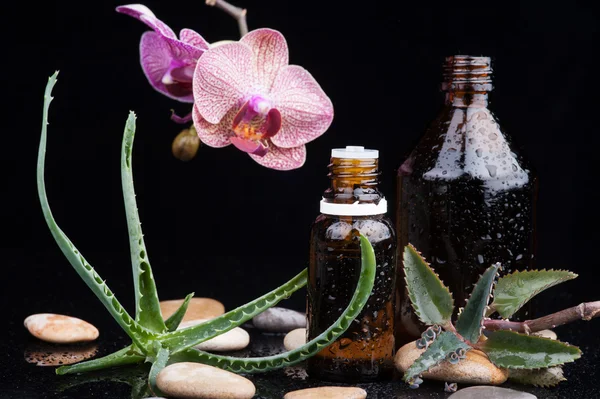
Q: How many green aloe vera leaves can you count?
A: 7